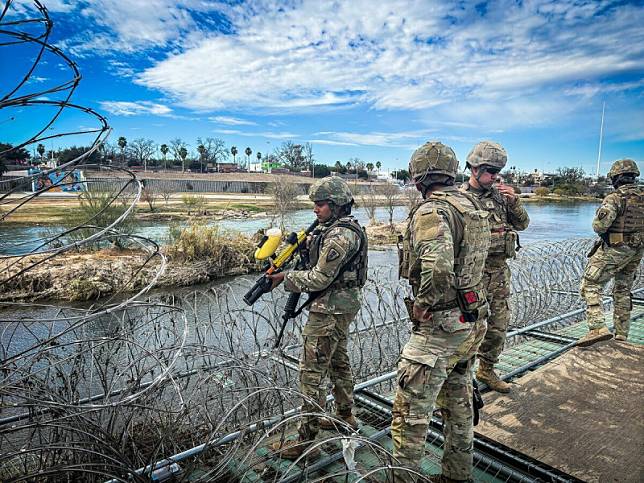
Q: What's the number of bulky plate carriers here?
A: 4